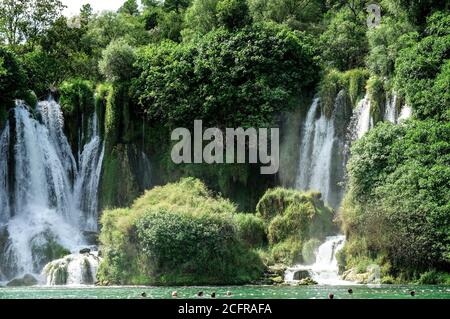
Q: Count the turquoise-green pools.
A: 1